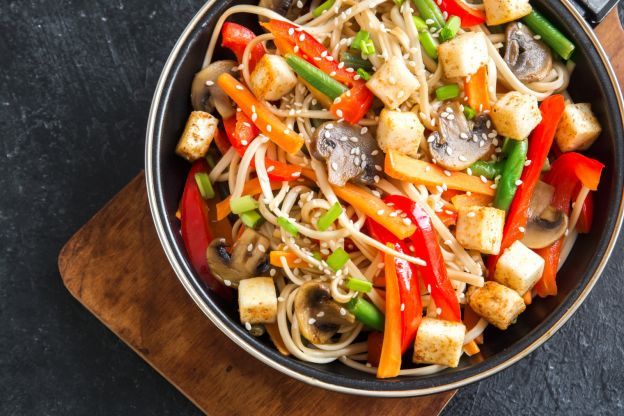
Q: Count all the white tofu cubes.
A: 13